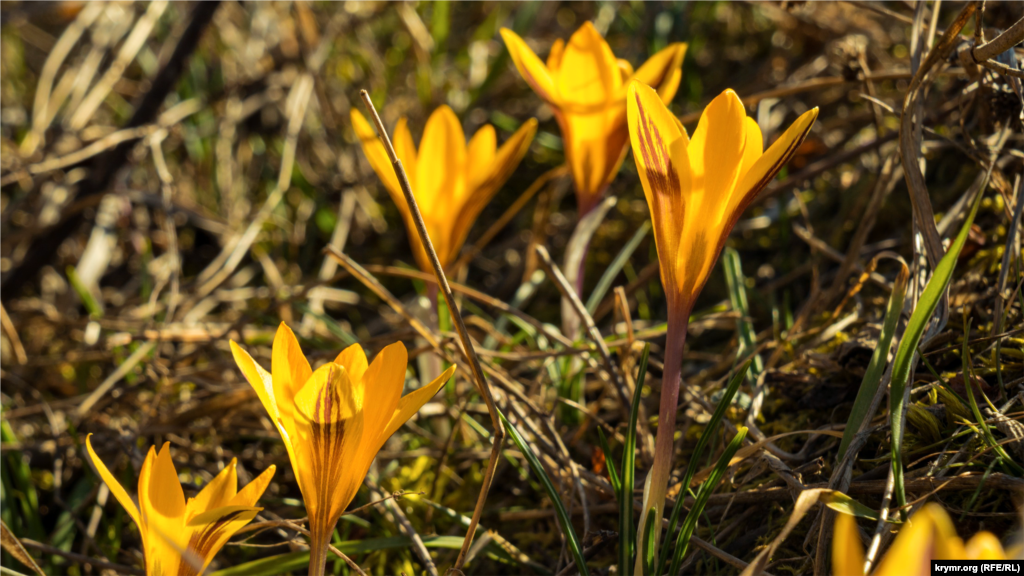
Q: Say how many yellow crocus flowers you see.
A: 6